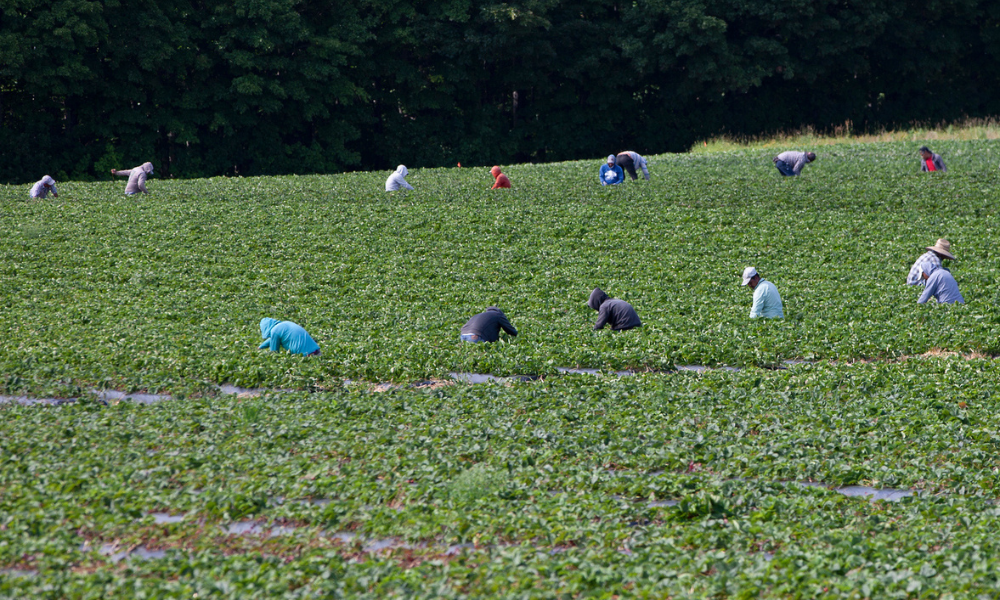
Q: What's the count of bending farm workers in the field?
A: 14